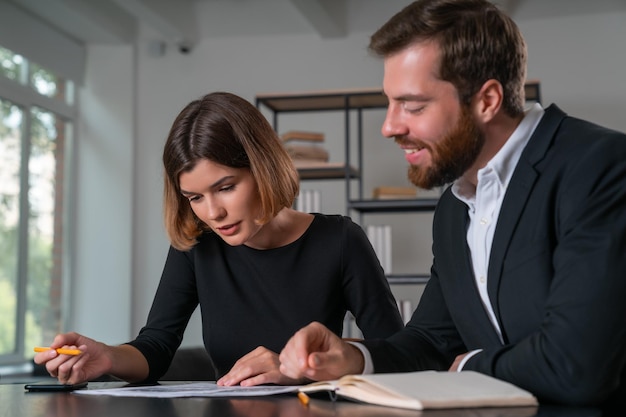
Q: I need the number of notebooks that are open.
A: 1